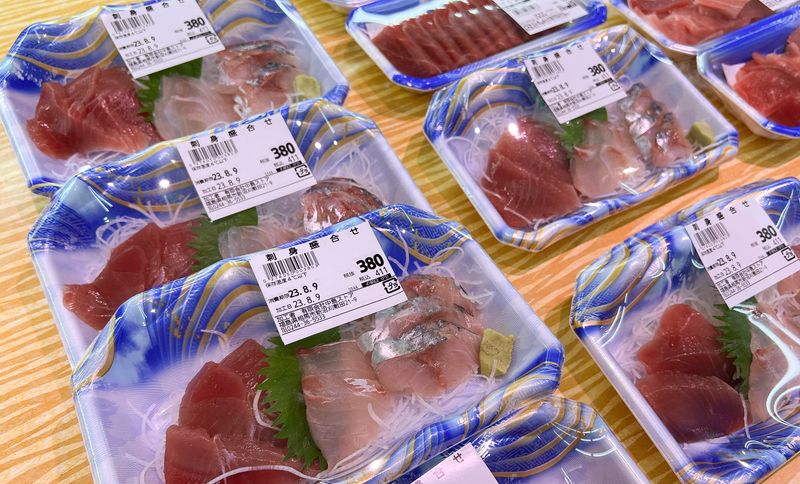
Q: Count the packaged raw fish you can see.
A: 9